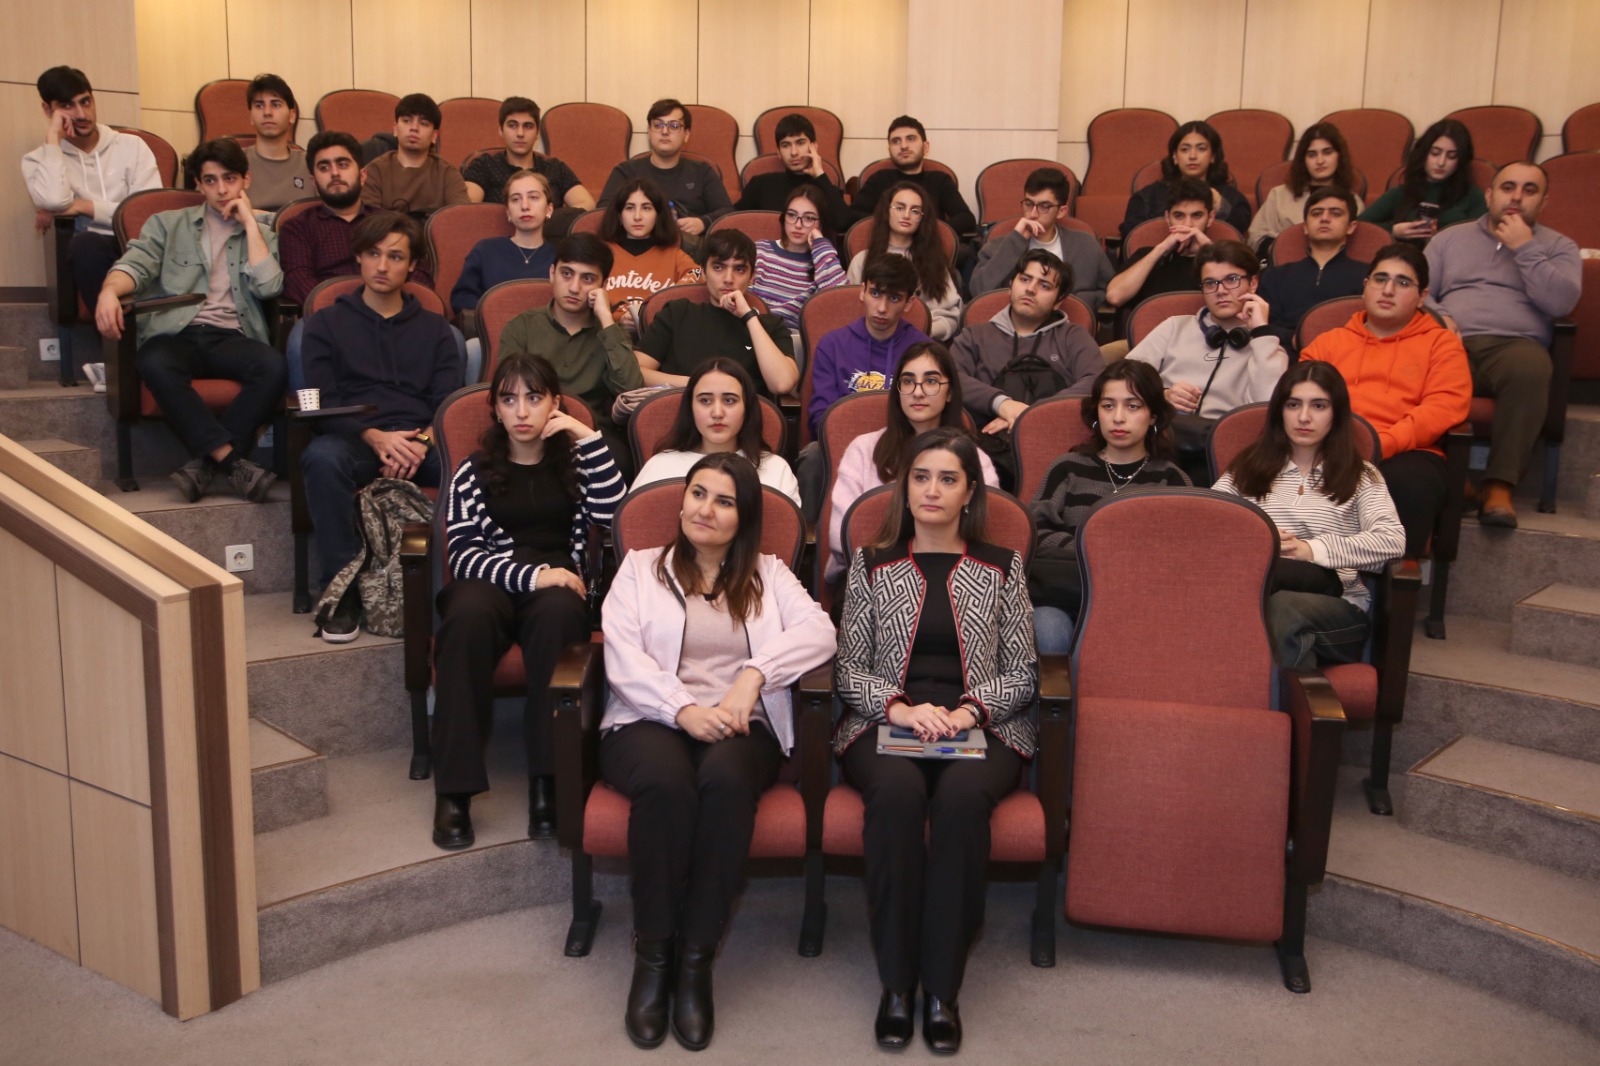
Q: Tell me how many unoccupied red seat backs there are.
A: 14